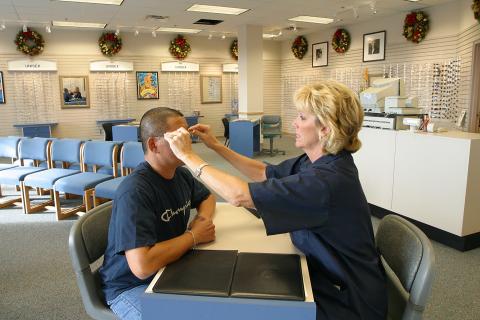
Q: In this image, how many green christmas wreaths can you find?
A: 8